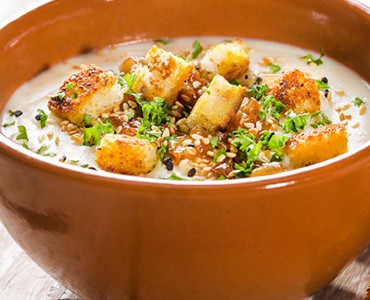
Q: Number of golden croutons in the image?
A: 7